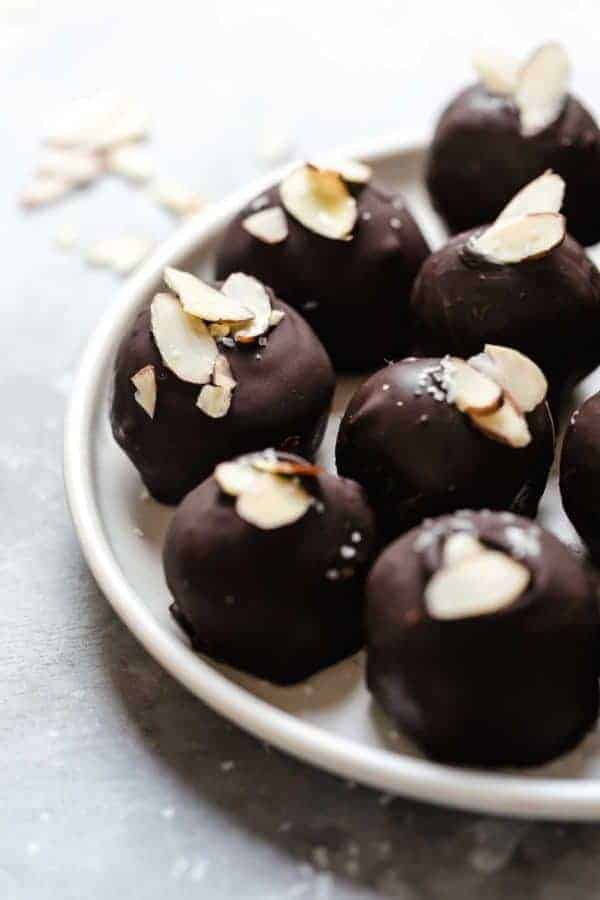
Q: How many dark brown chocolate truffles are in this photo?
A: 8